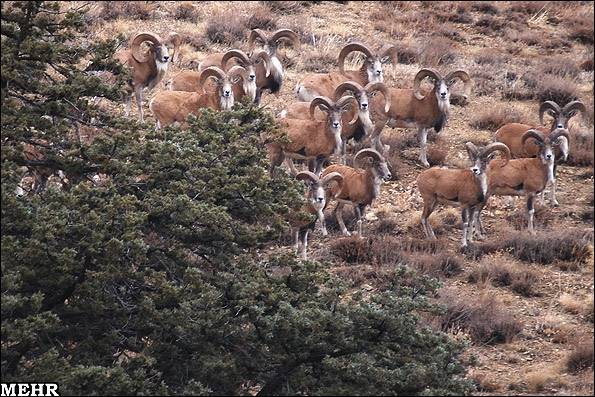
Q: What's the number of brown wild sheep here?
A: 13